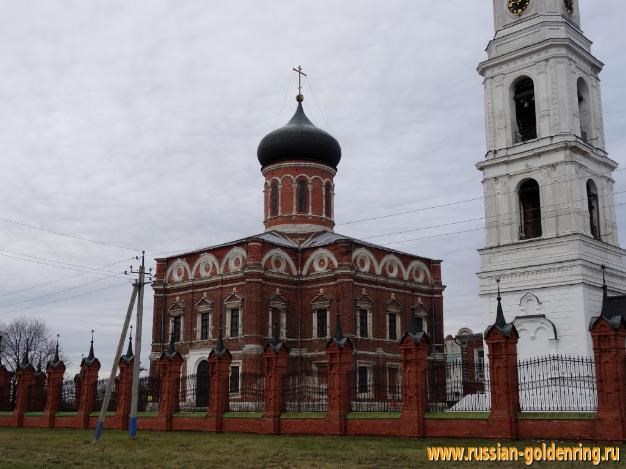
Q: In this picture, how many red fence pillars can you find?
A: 12